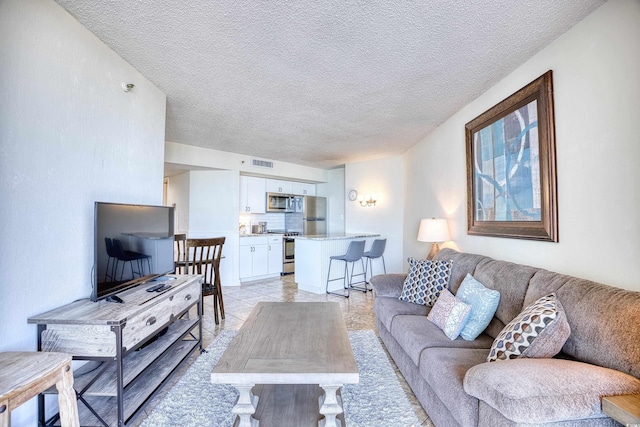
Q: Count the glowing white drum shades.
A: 1